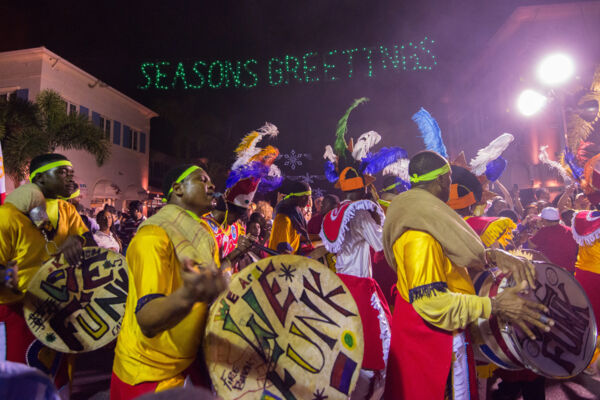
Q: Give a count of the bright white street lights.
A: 2